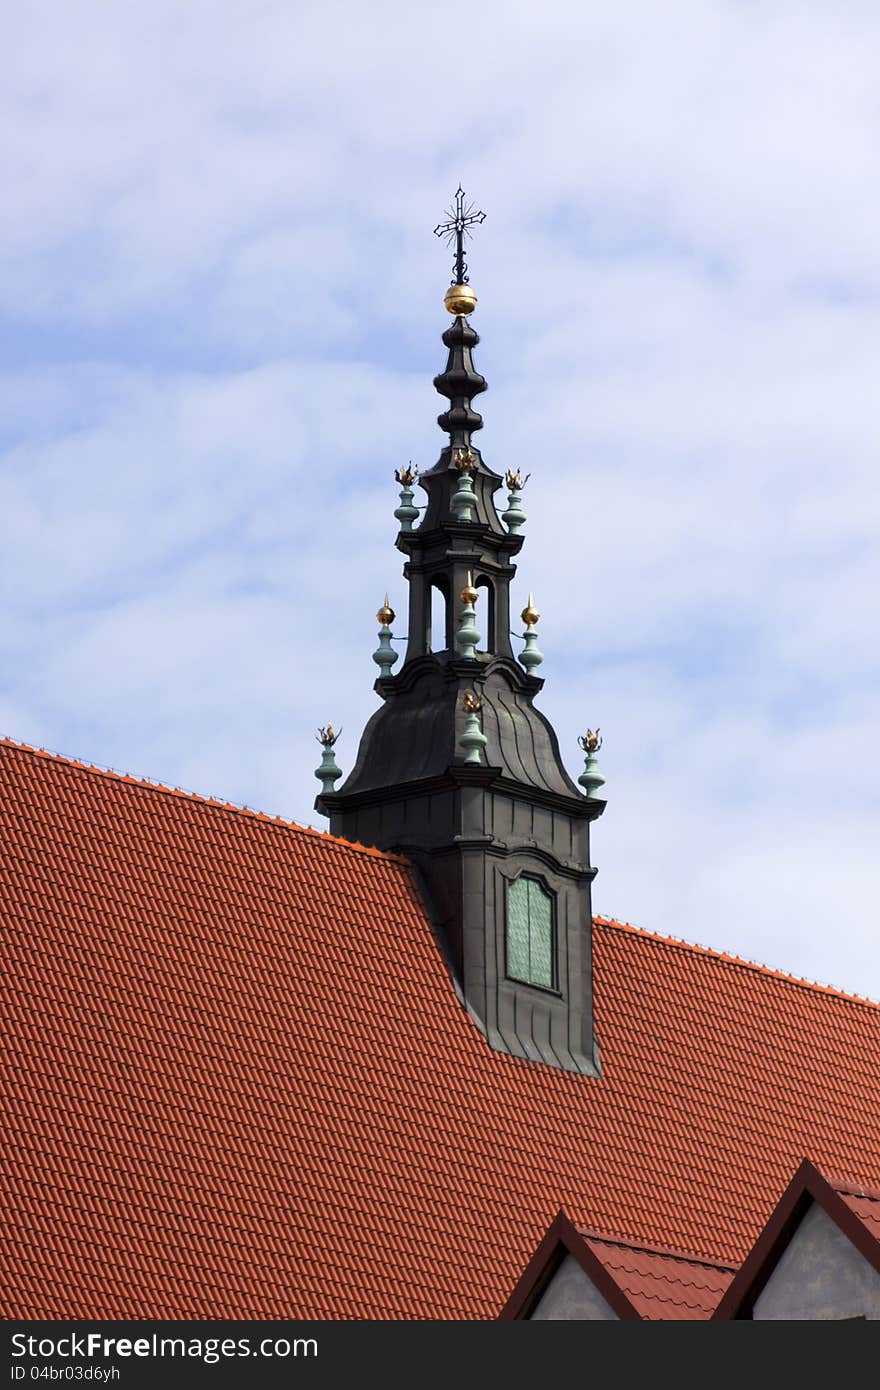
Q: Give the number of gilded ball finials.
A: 4